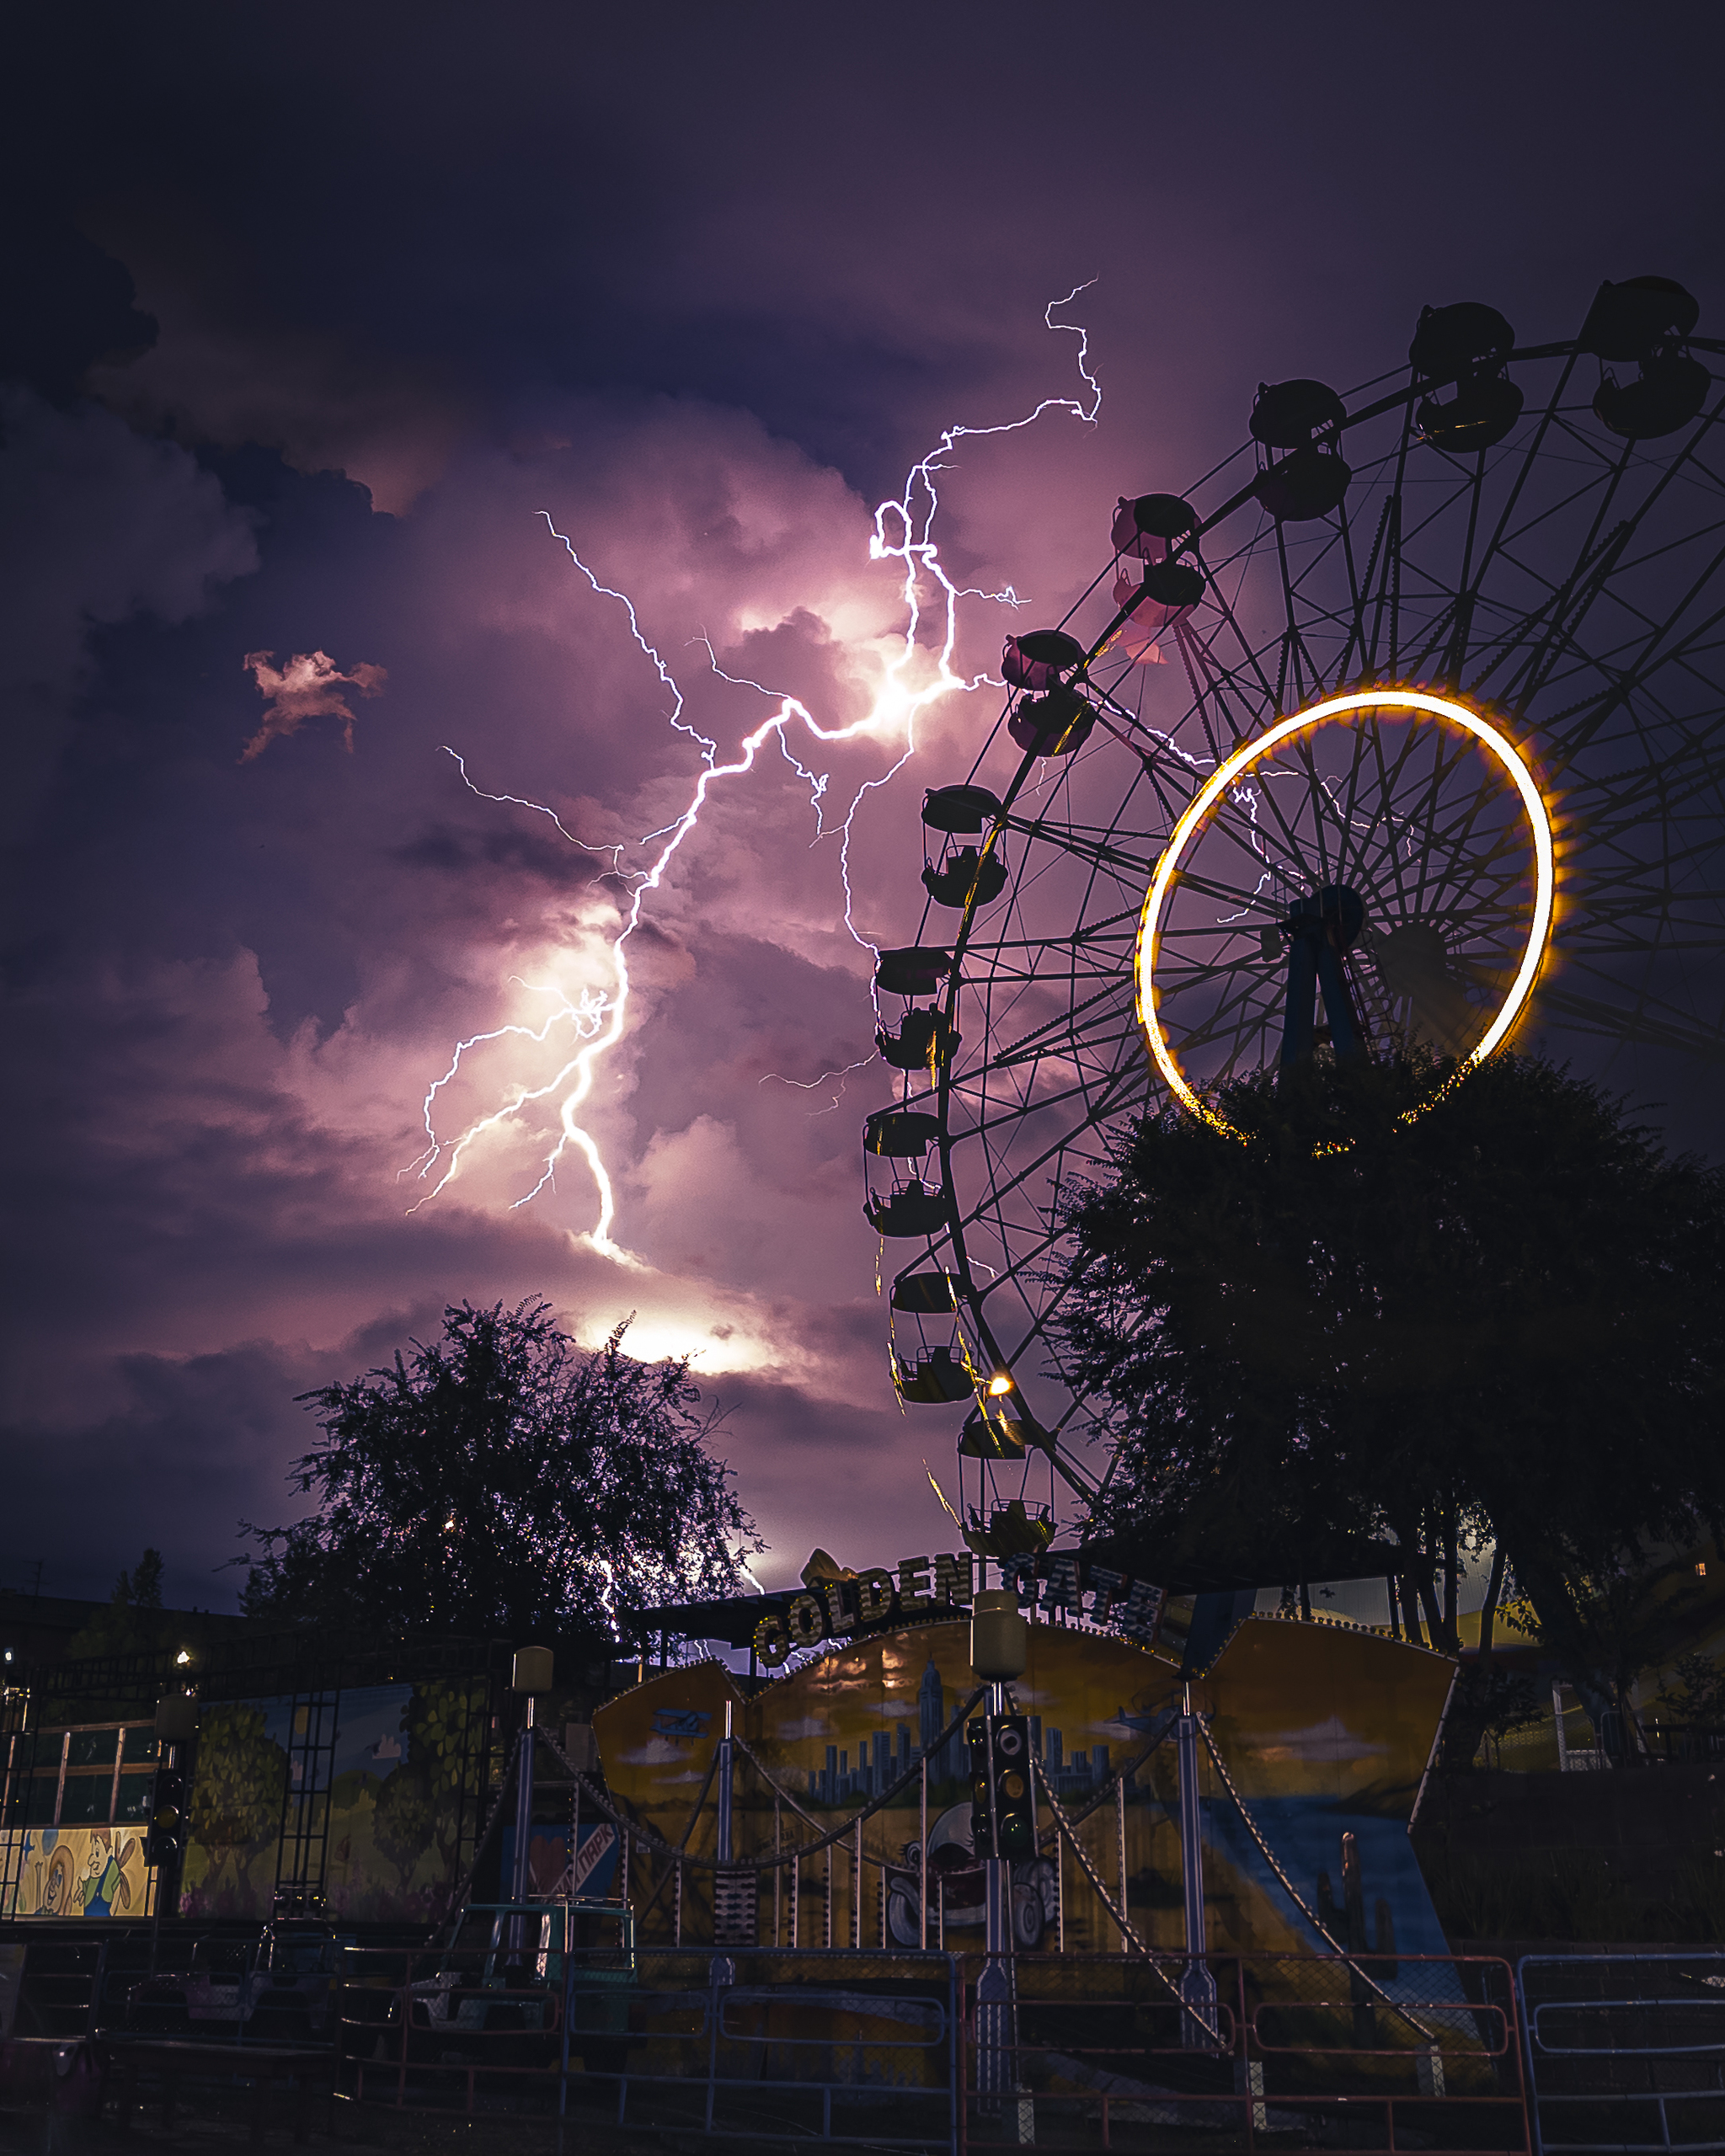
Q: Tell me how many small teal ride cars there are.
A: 1